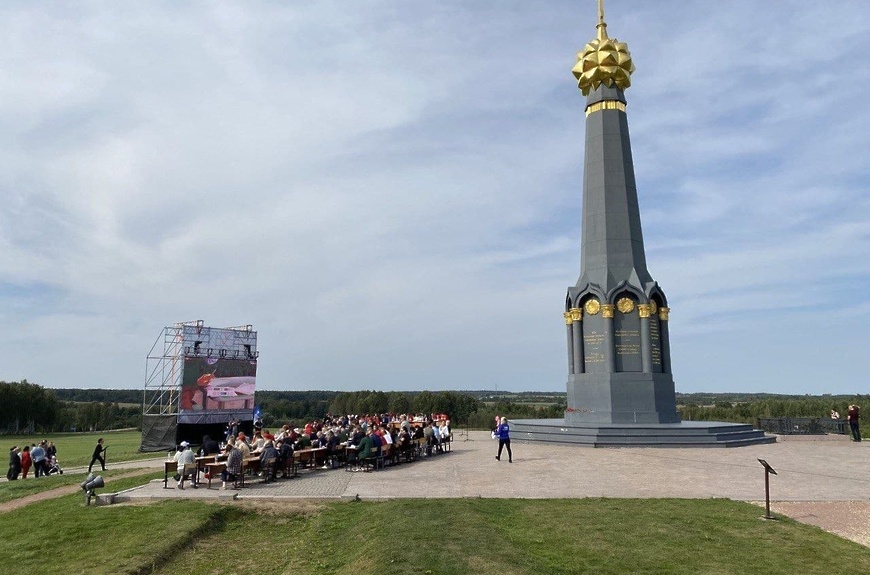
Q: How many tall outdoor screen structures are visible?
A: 1